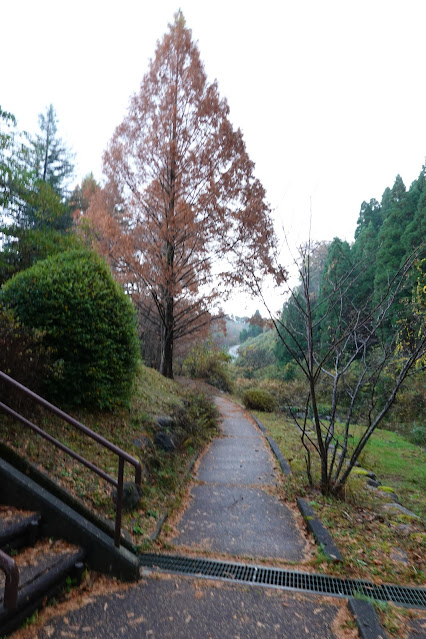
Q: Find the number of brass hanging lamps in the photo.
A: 0